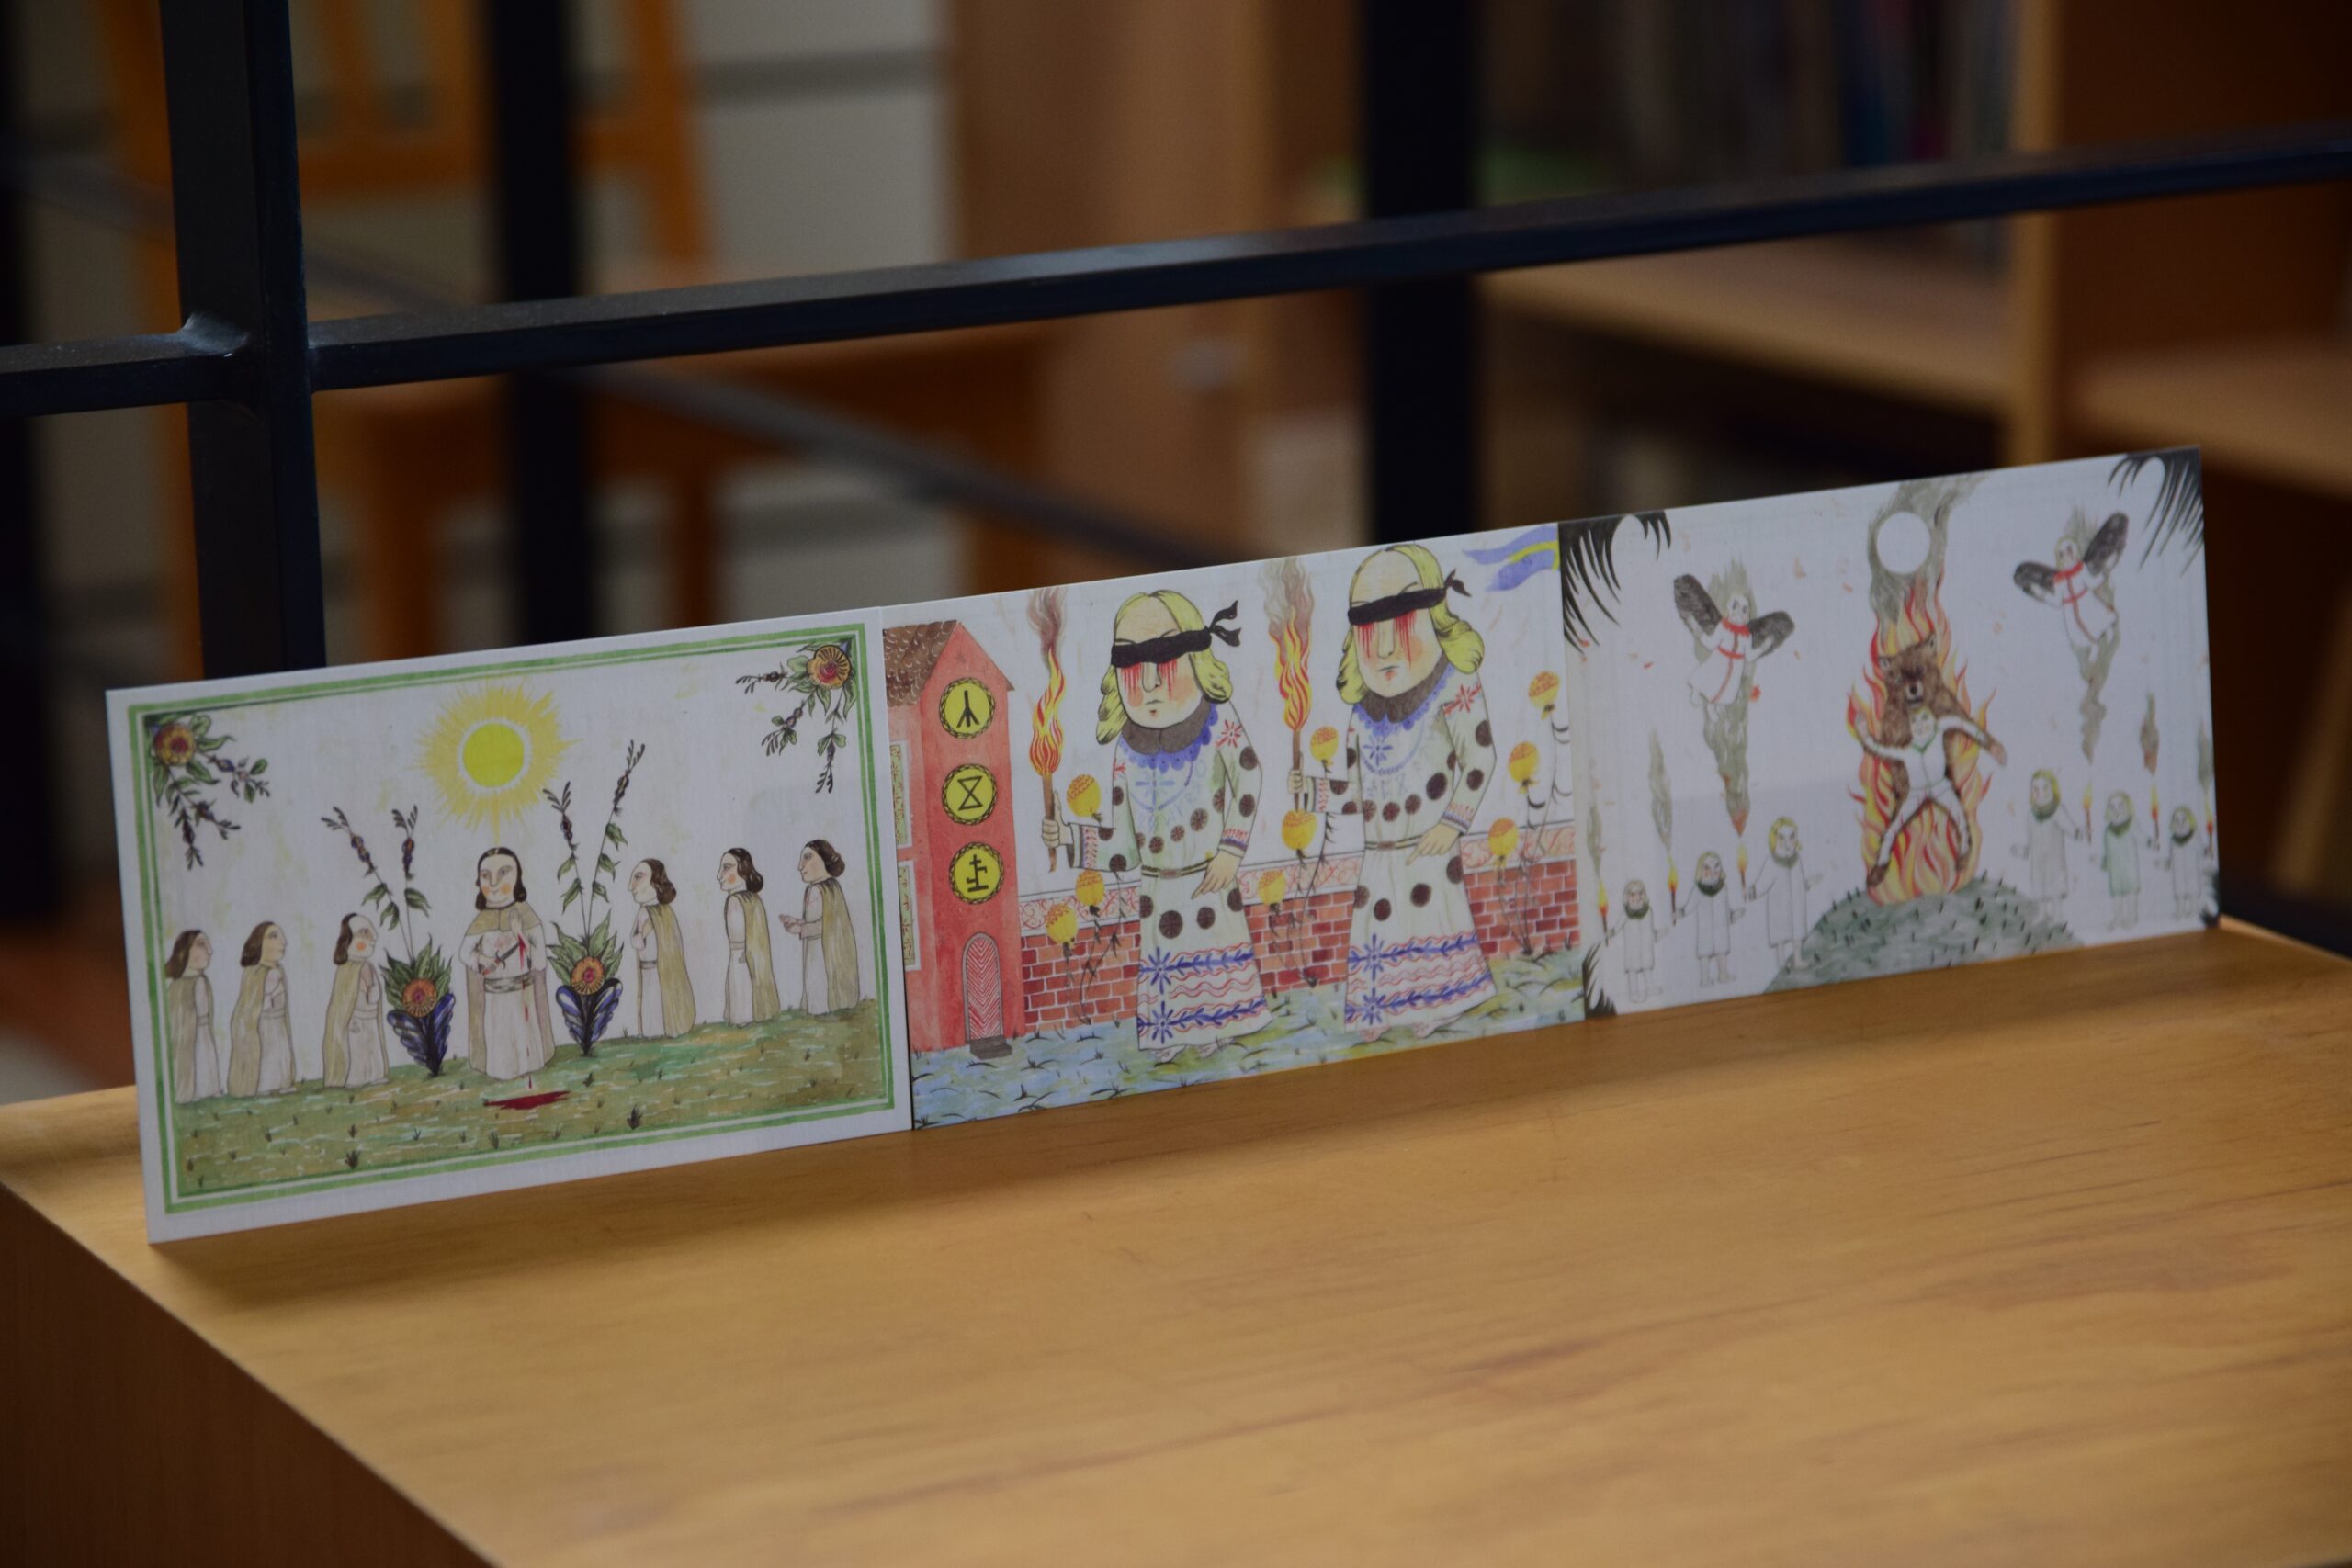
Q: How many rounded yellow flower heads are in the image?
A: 9